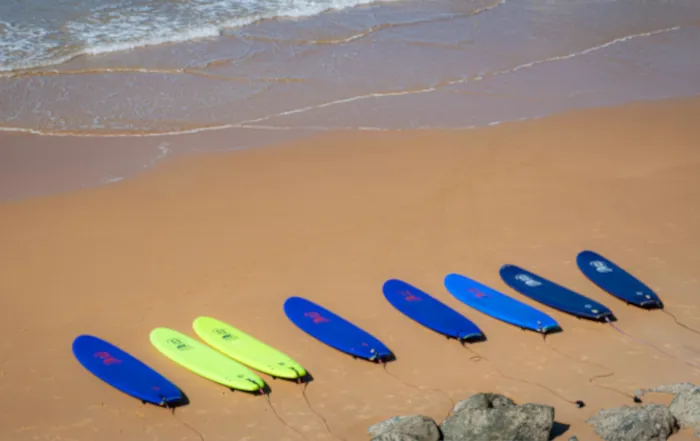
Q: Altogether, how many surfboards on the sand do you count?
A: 8